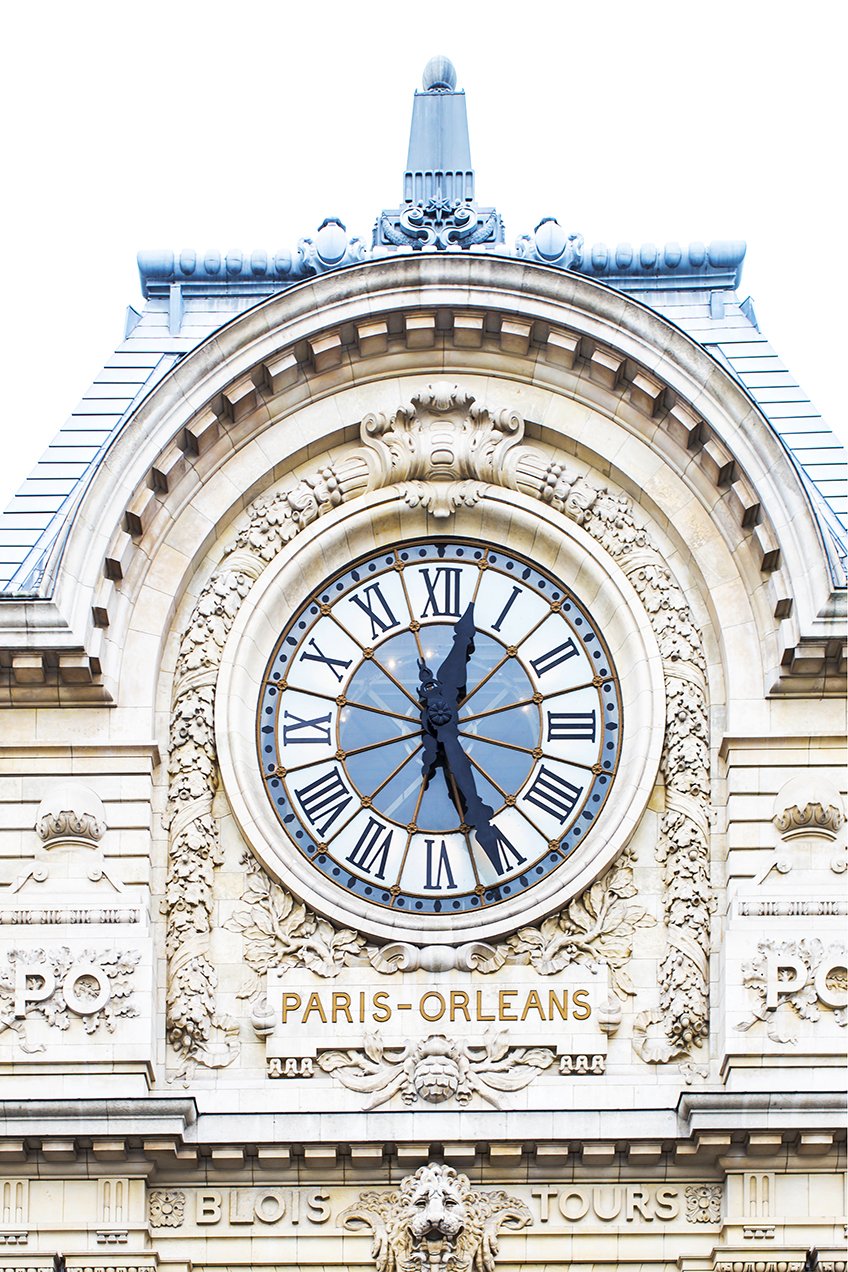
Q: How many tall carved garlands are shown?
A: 2